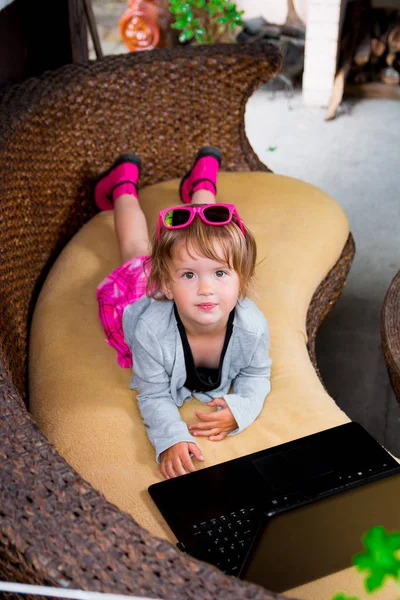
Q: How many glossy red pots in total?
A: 1